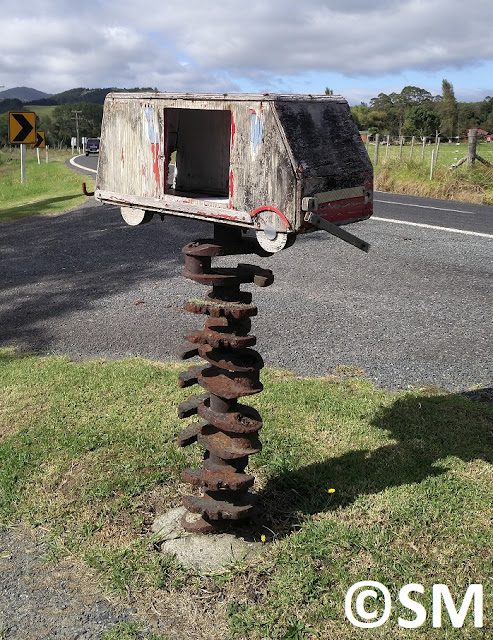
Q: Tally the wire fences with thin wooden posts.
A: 1